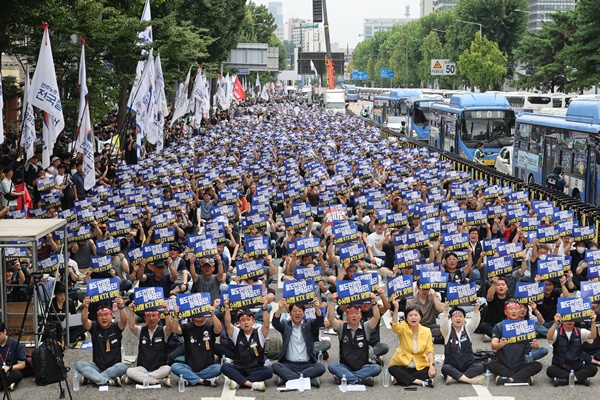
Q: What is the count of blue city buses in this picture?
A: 5